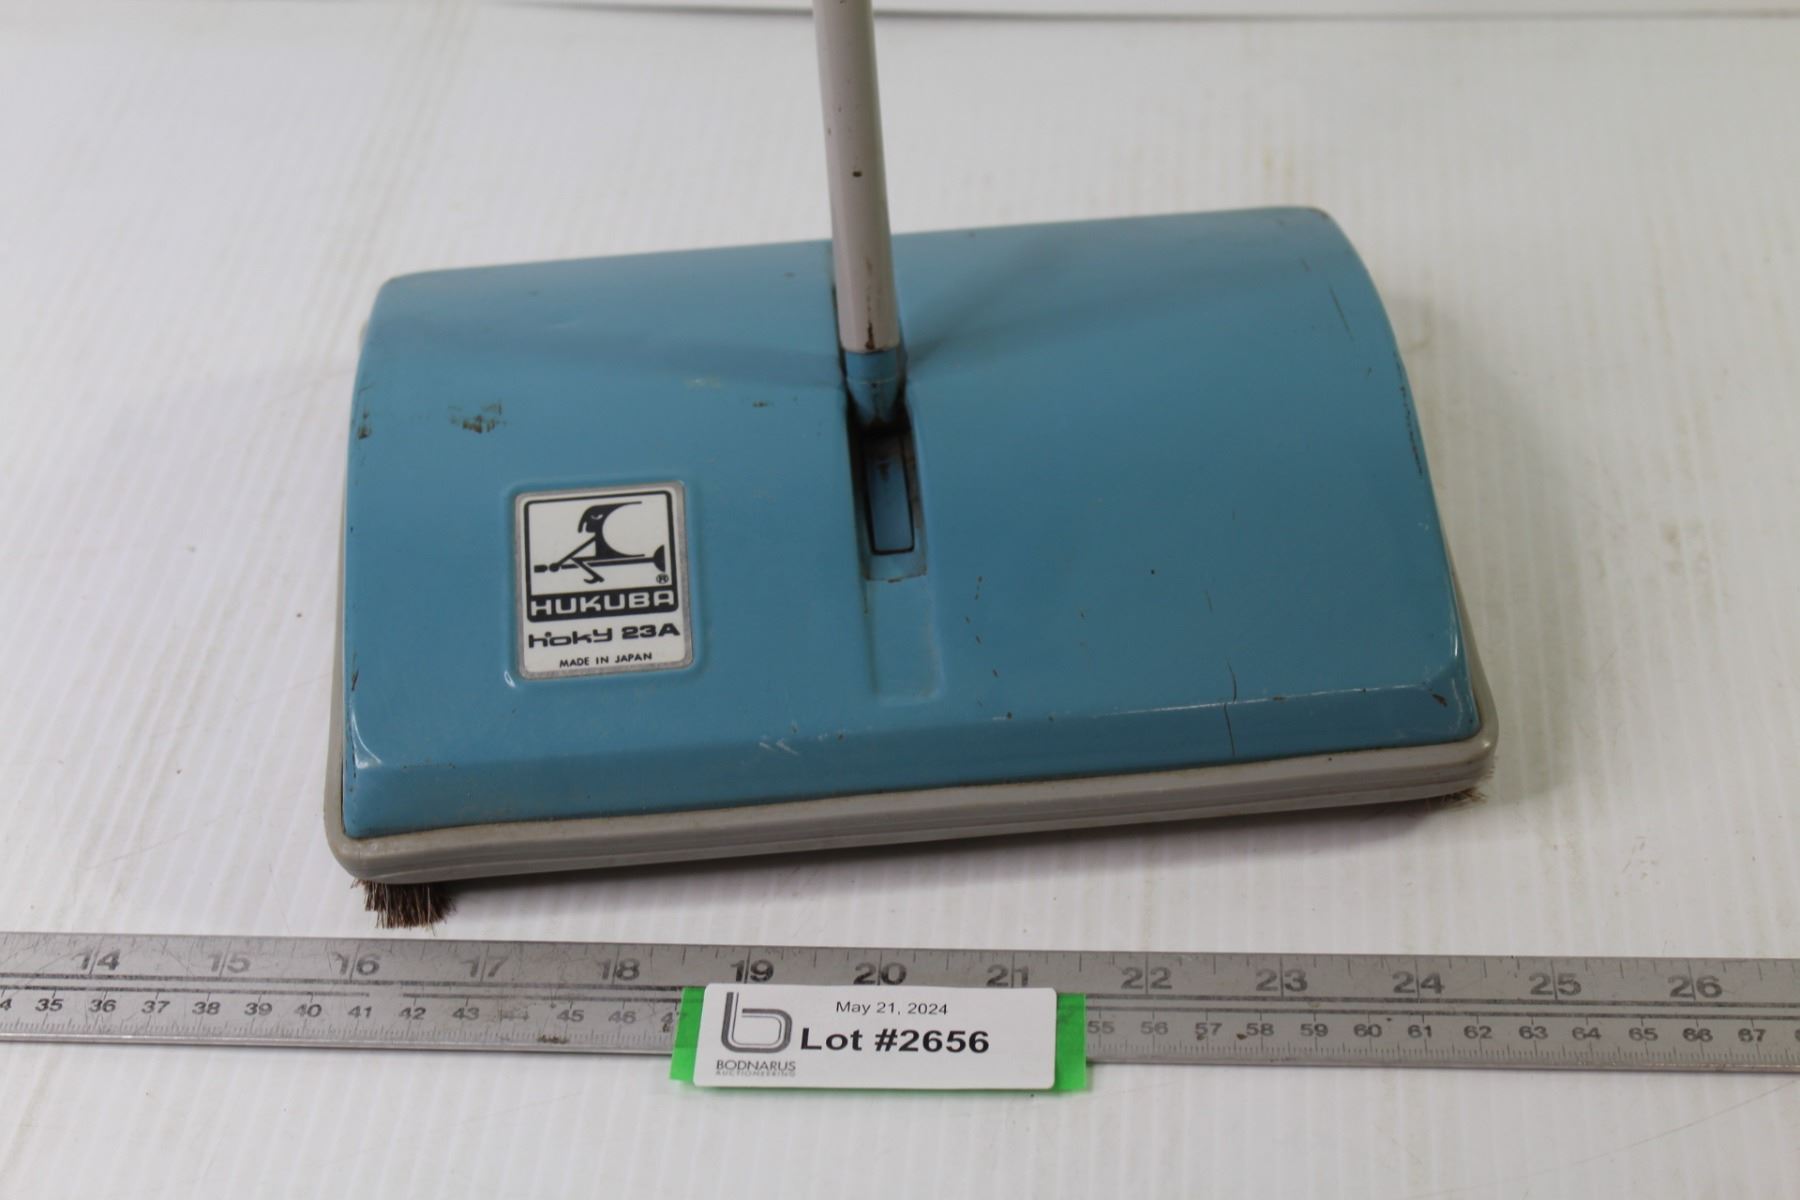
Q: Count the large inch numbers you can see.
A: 13